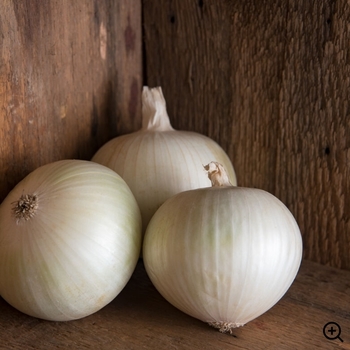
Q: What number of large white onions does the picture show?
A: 3